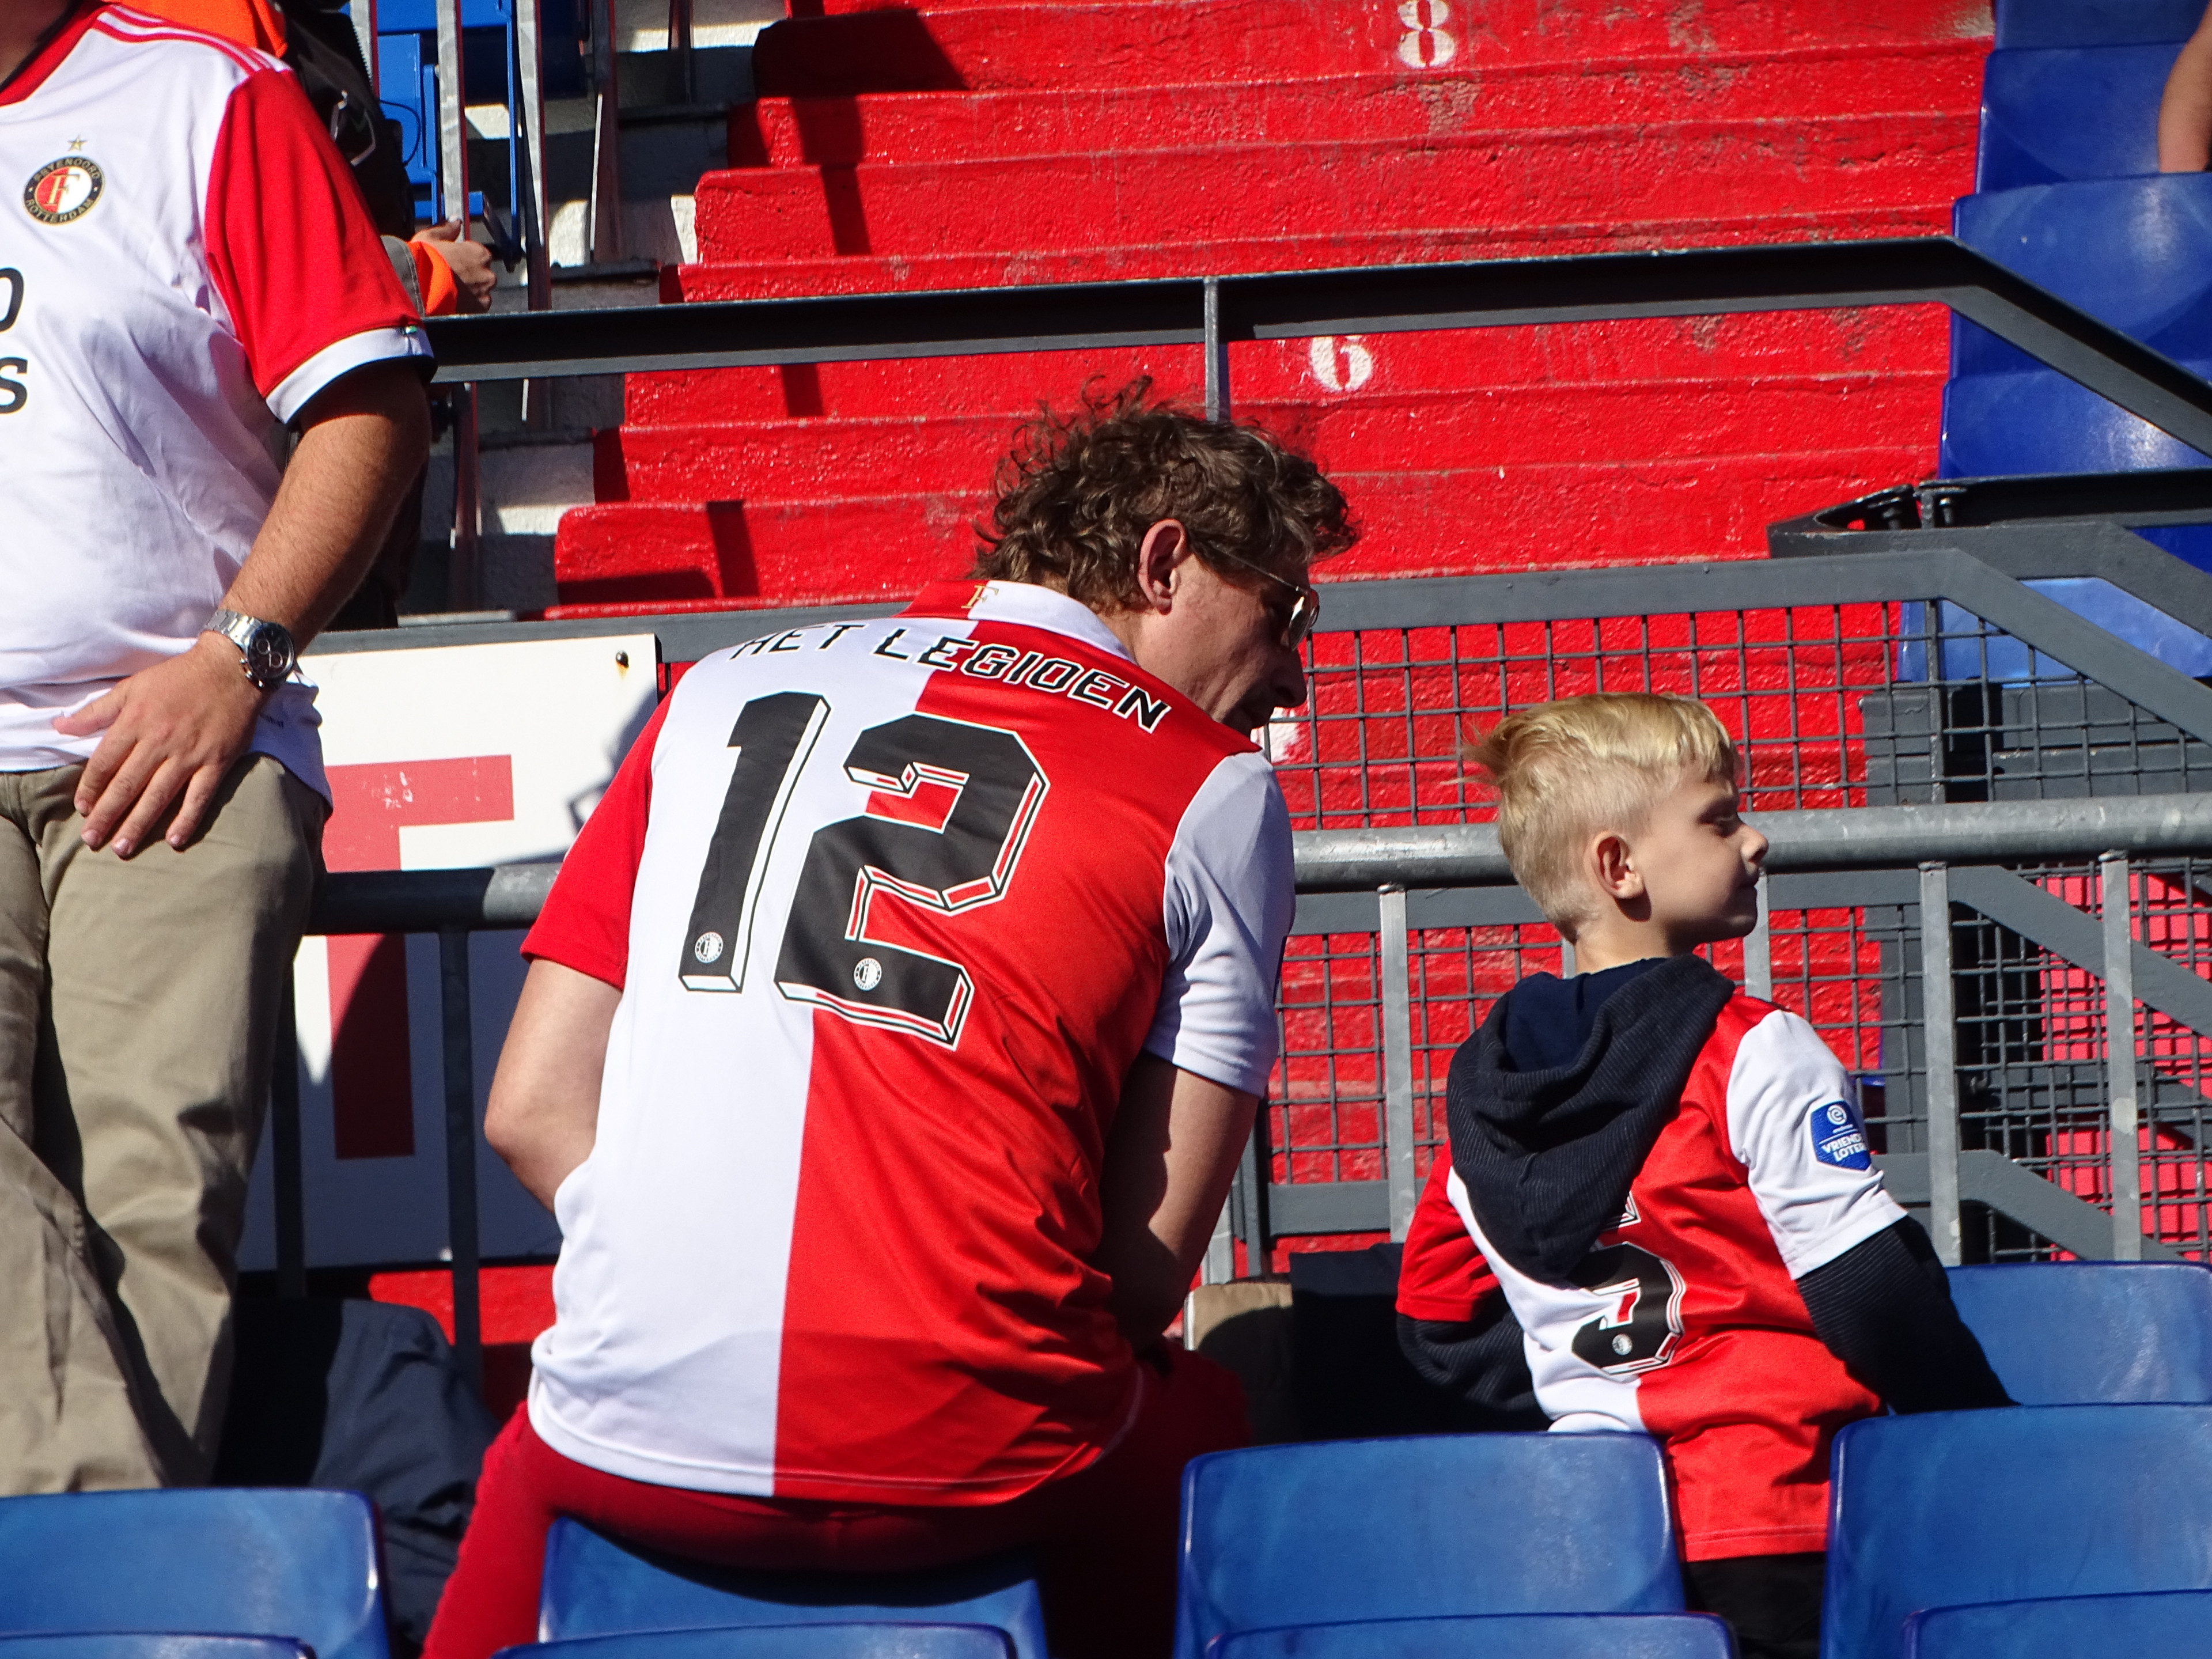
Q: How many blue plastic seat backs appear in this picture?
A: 14